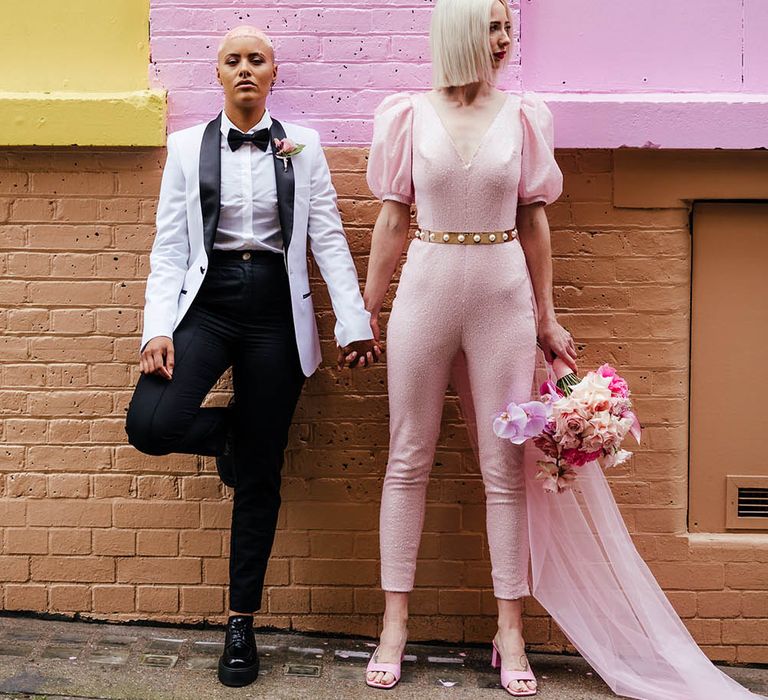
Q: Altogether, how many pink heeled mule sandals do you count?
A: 2